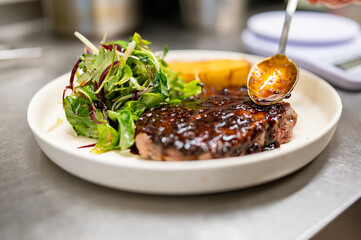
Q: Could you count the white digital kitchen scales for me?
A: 1